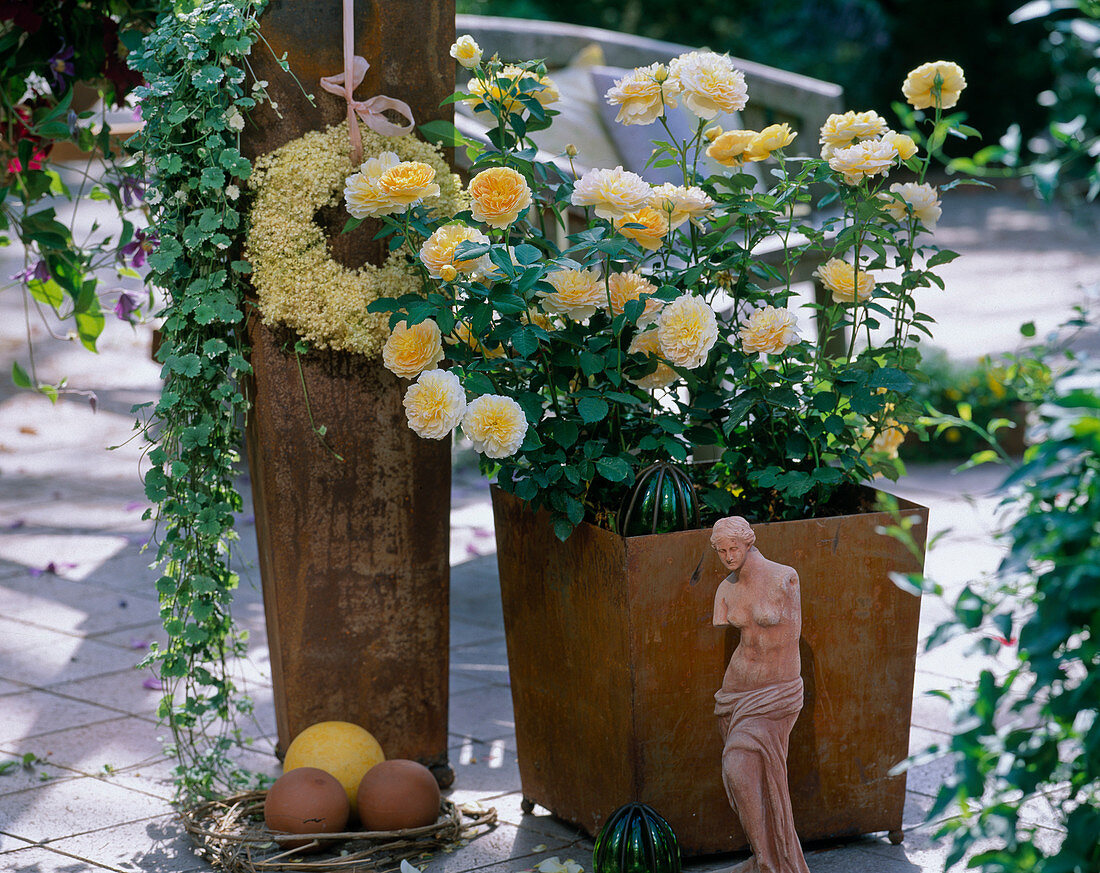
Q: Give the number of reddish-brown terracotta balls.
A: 2